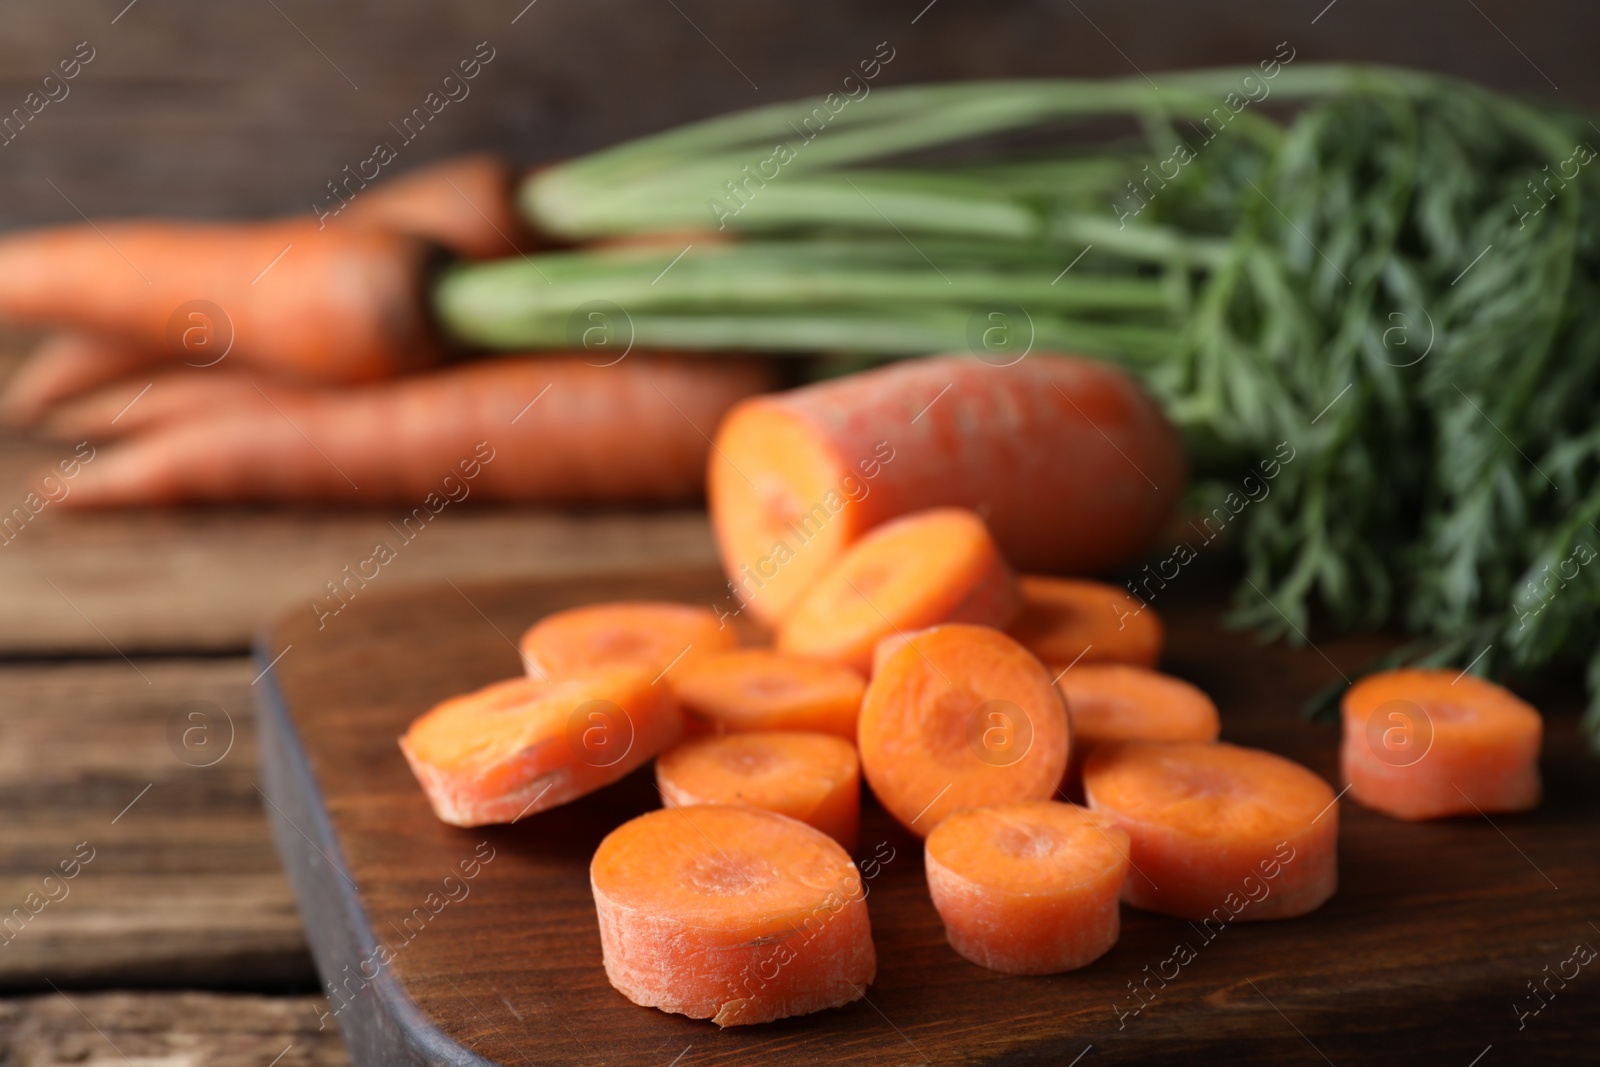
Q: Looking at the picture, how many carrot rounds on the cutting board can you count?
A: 12